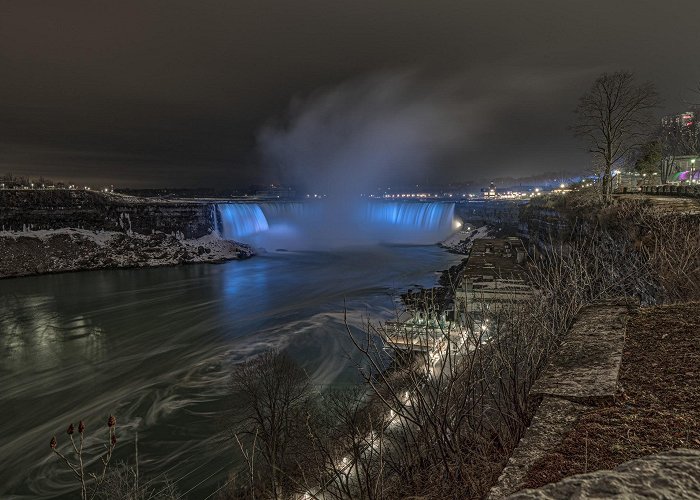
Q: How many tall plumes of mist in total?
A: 1